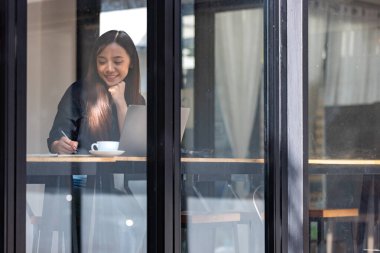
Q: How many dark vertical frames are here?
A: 3